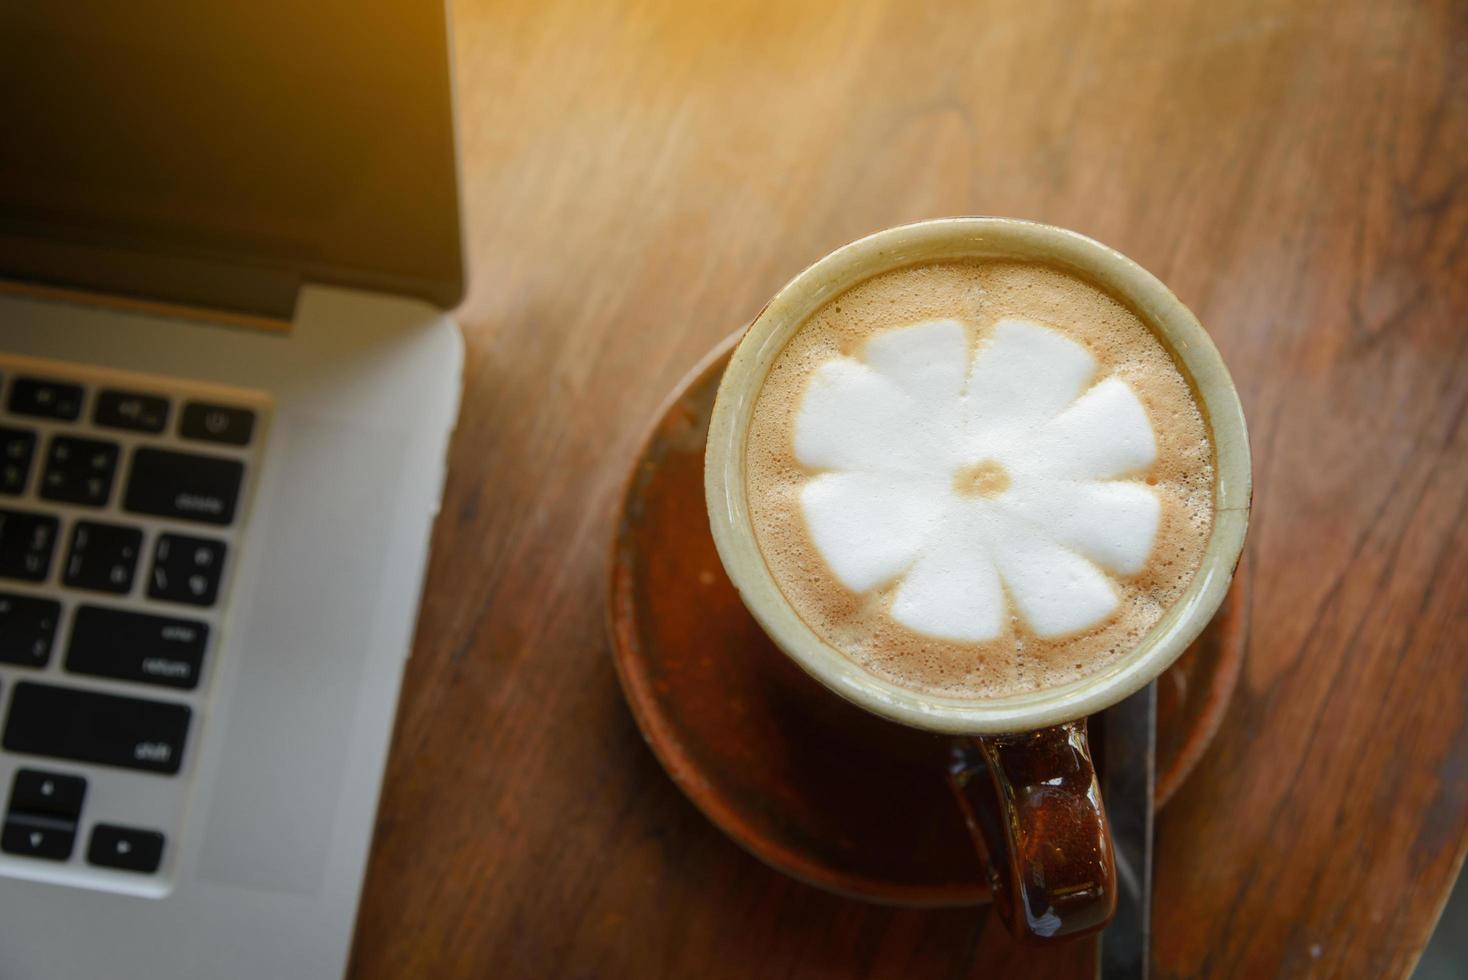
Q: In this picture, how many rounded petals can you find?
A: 8